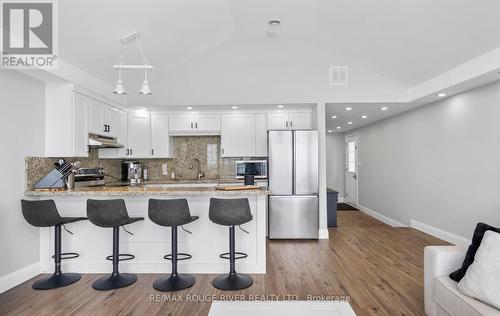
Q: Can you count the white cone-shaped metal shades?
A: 2